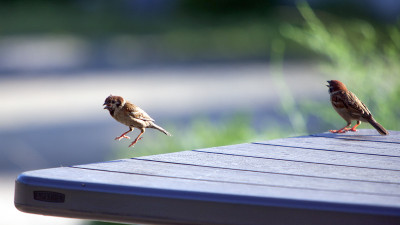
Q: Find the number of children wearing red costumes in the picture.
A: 0